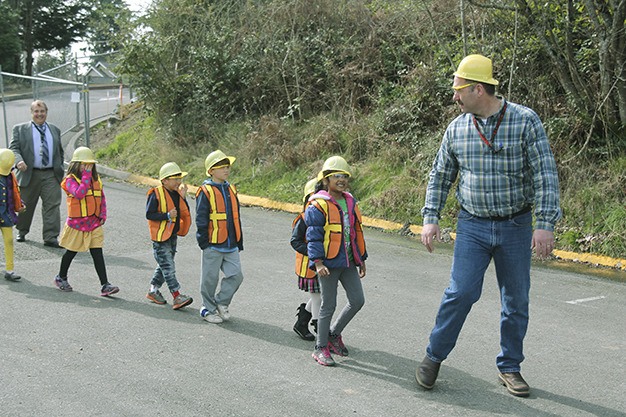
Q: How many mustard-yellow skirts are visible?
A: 1